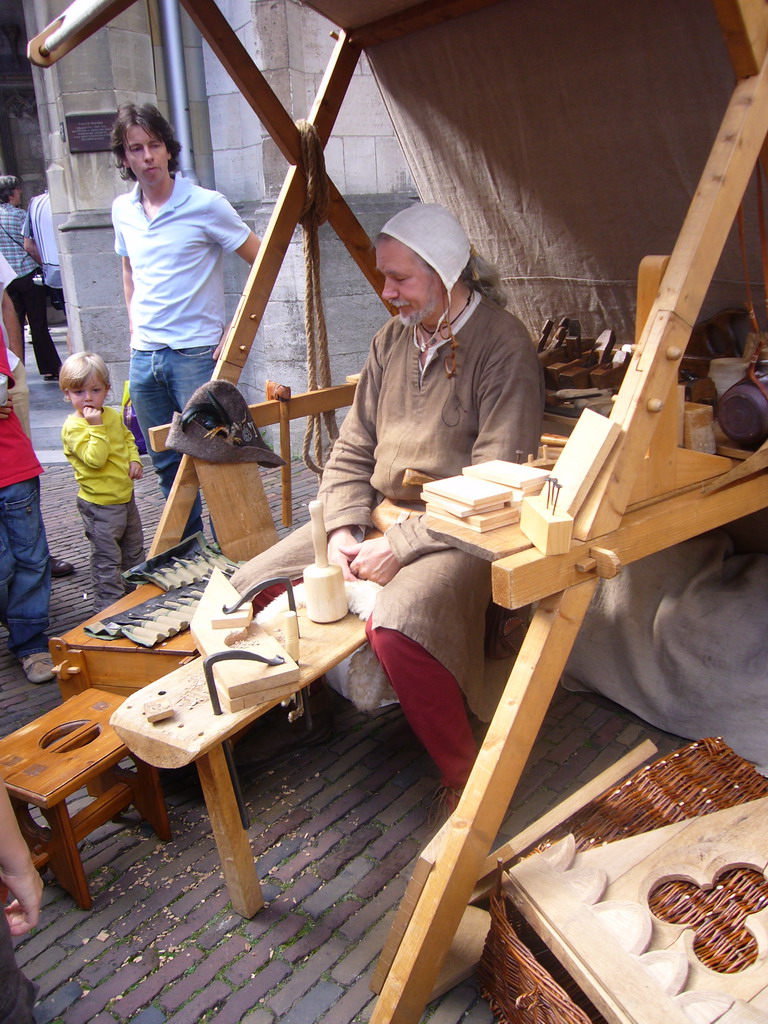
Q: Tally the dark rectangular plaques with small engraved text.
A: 1